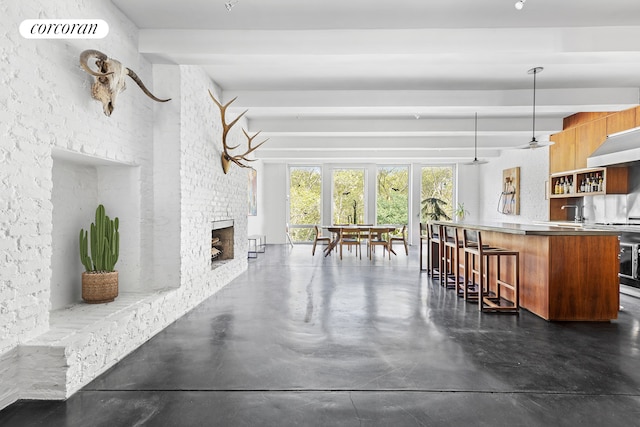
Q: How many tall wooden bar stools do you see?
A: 4